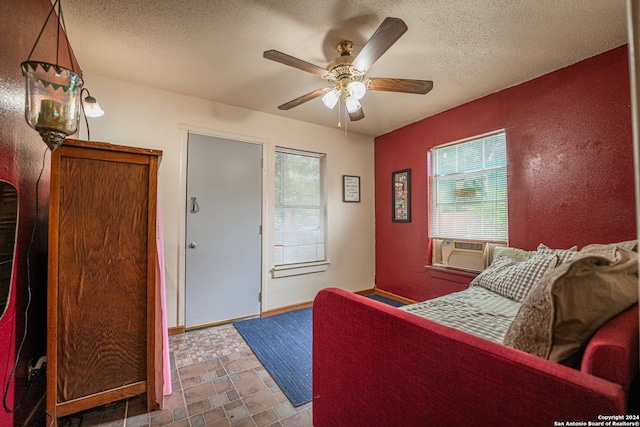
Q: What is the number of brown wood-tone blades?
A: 5